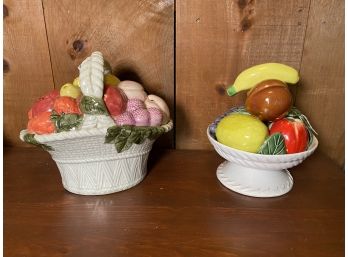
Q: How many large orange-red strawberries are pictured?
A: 2